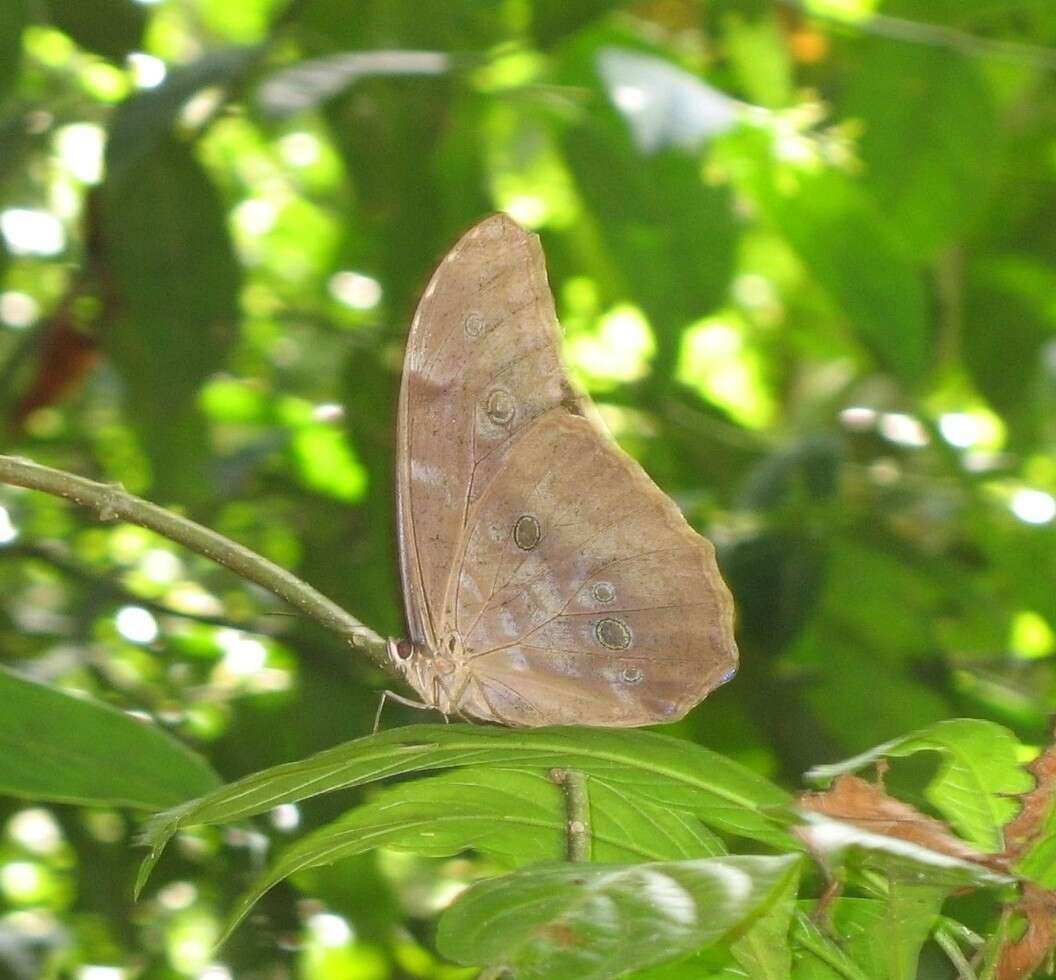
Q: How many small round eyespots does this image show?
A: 6